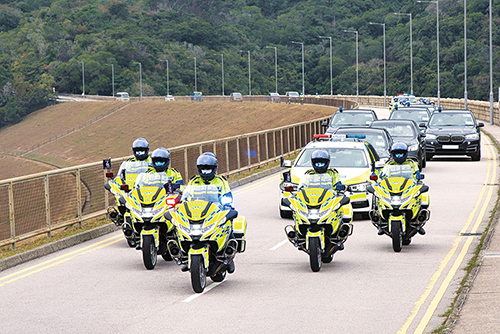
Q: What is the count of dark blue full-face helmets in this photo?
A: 5